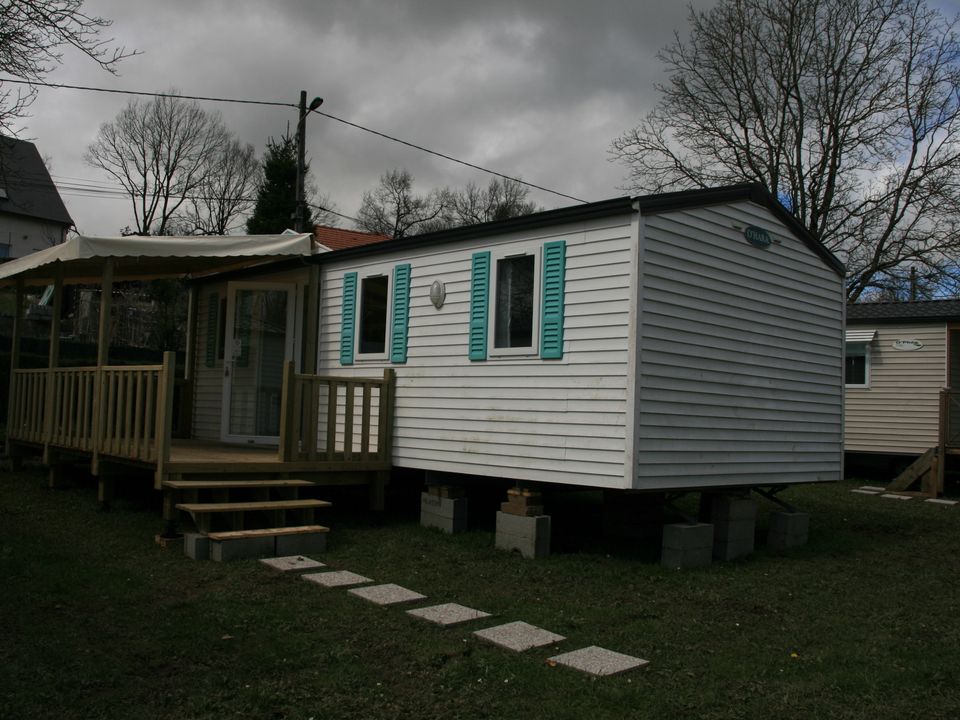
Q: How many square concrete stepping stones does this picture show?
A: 6